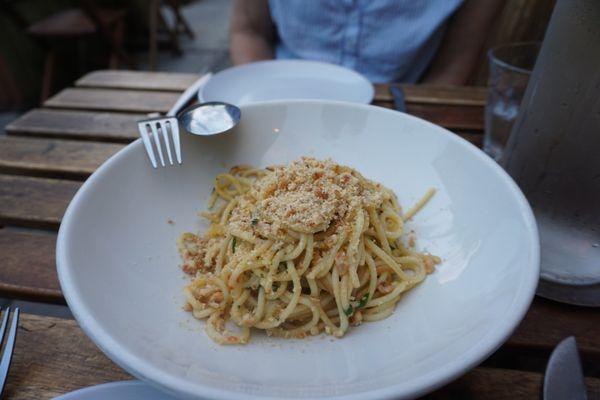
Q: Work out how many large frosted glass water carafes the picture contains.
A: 1